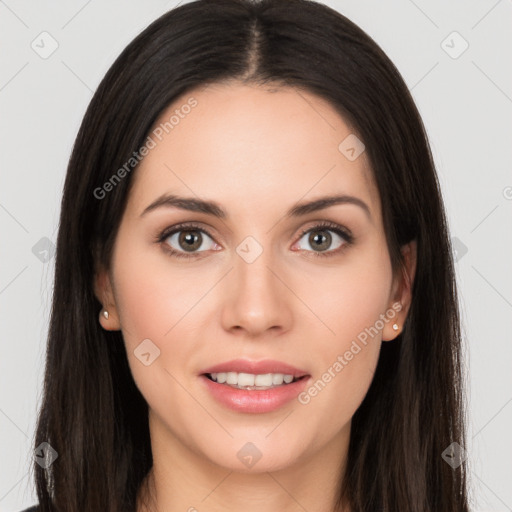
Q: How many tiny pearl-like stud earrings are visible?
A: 2